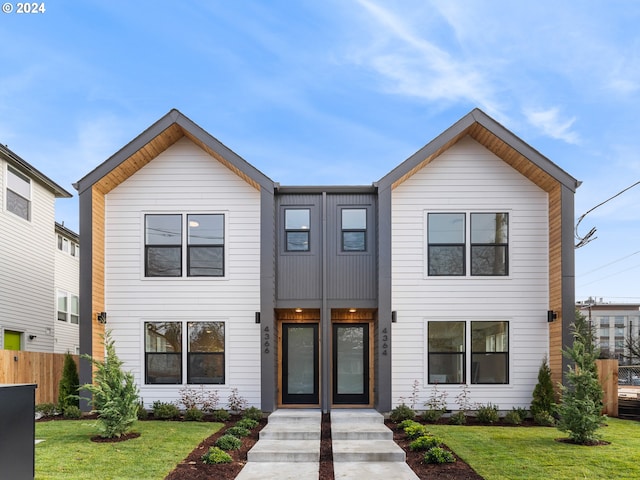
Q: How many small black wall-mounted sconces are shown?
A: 4